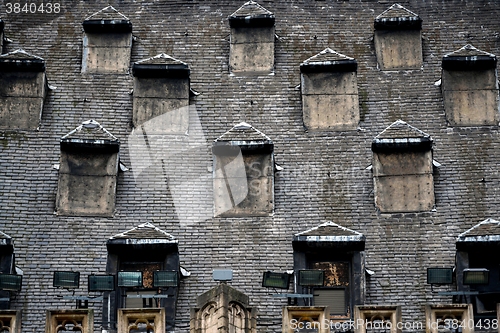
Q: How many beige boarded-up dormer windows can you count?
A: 10